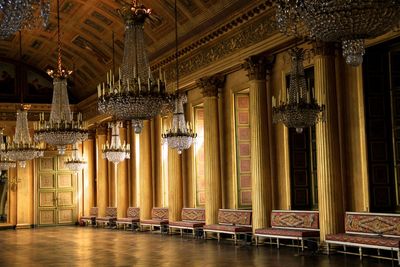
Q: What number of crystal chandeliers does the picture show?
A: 10